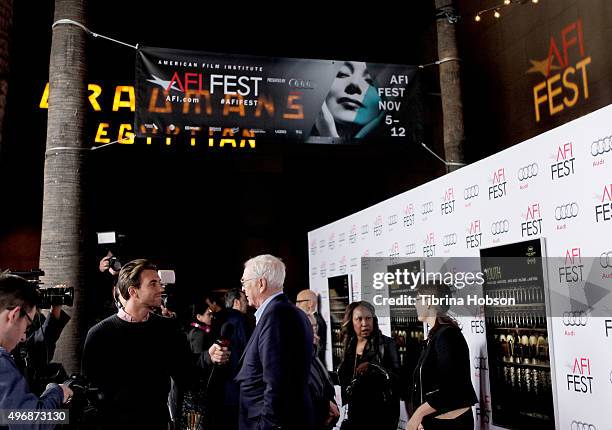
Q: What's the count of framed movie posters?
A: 3